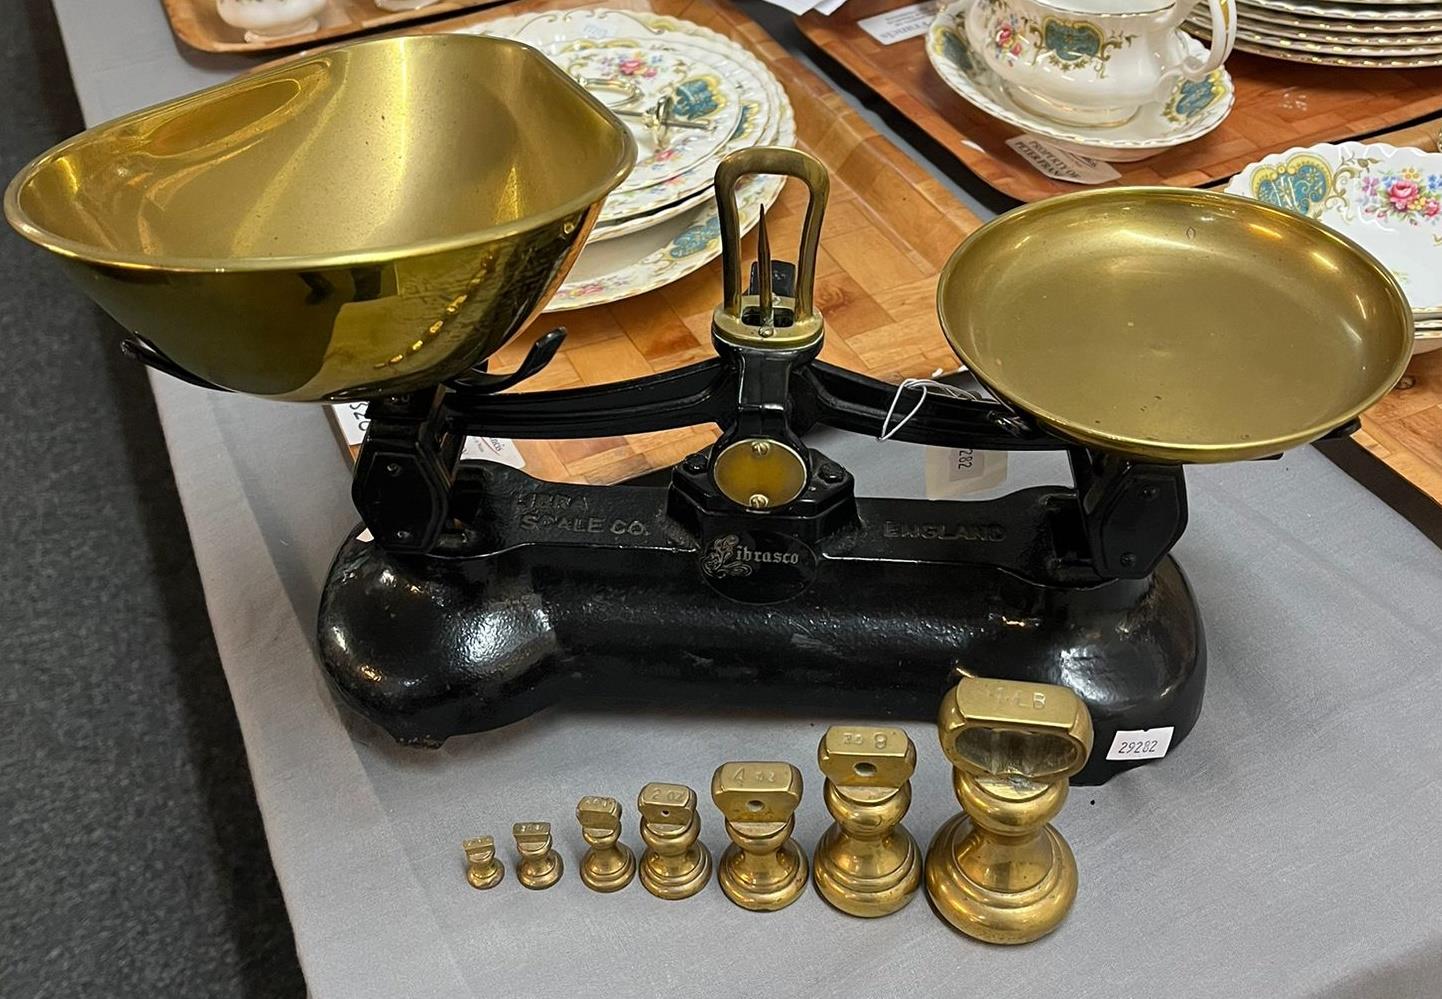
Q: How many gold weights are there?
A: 7